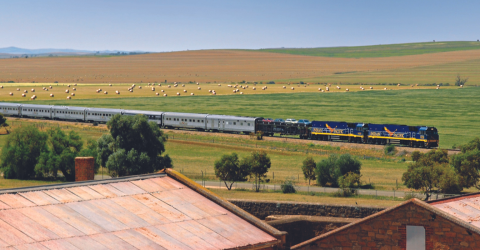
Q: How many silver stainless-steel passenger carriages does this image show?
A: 7